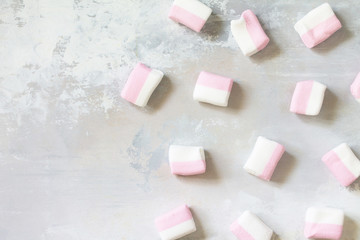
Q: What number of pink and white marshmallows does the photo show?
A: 13